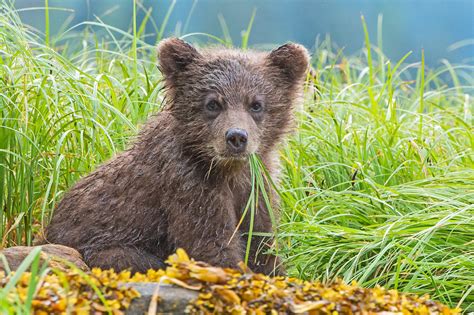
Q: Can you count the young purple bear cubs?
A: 0